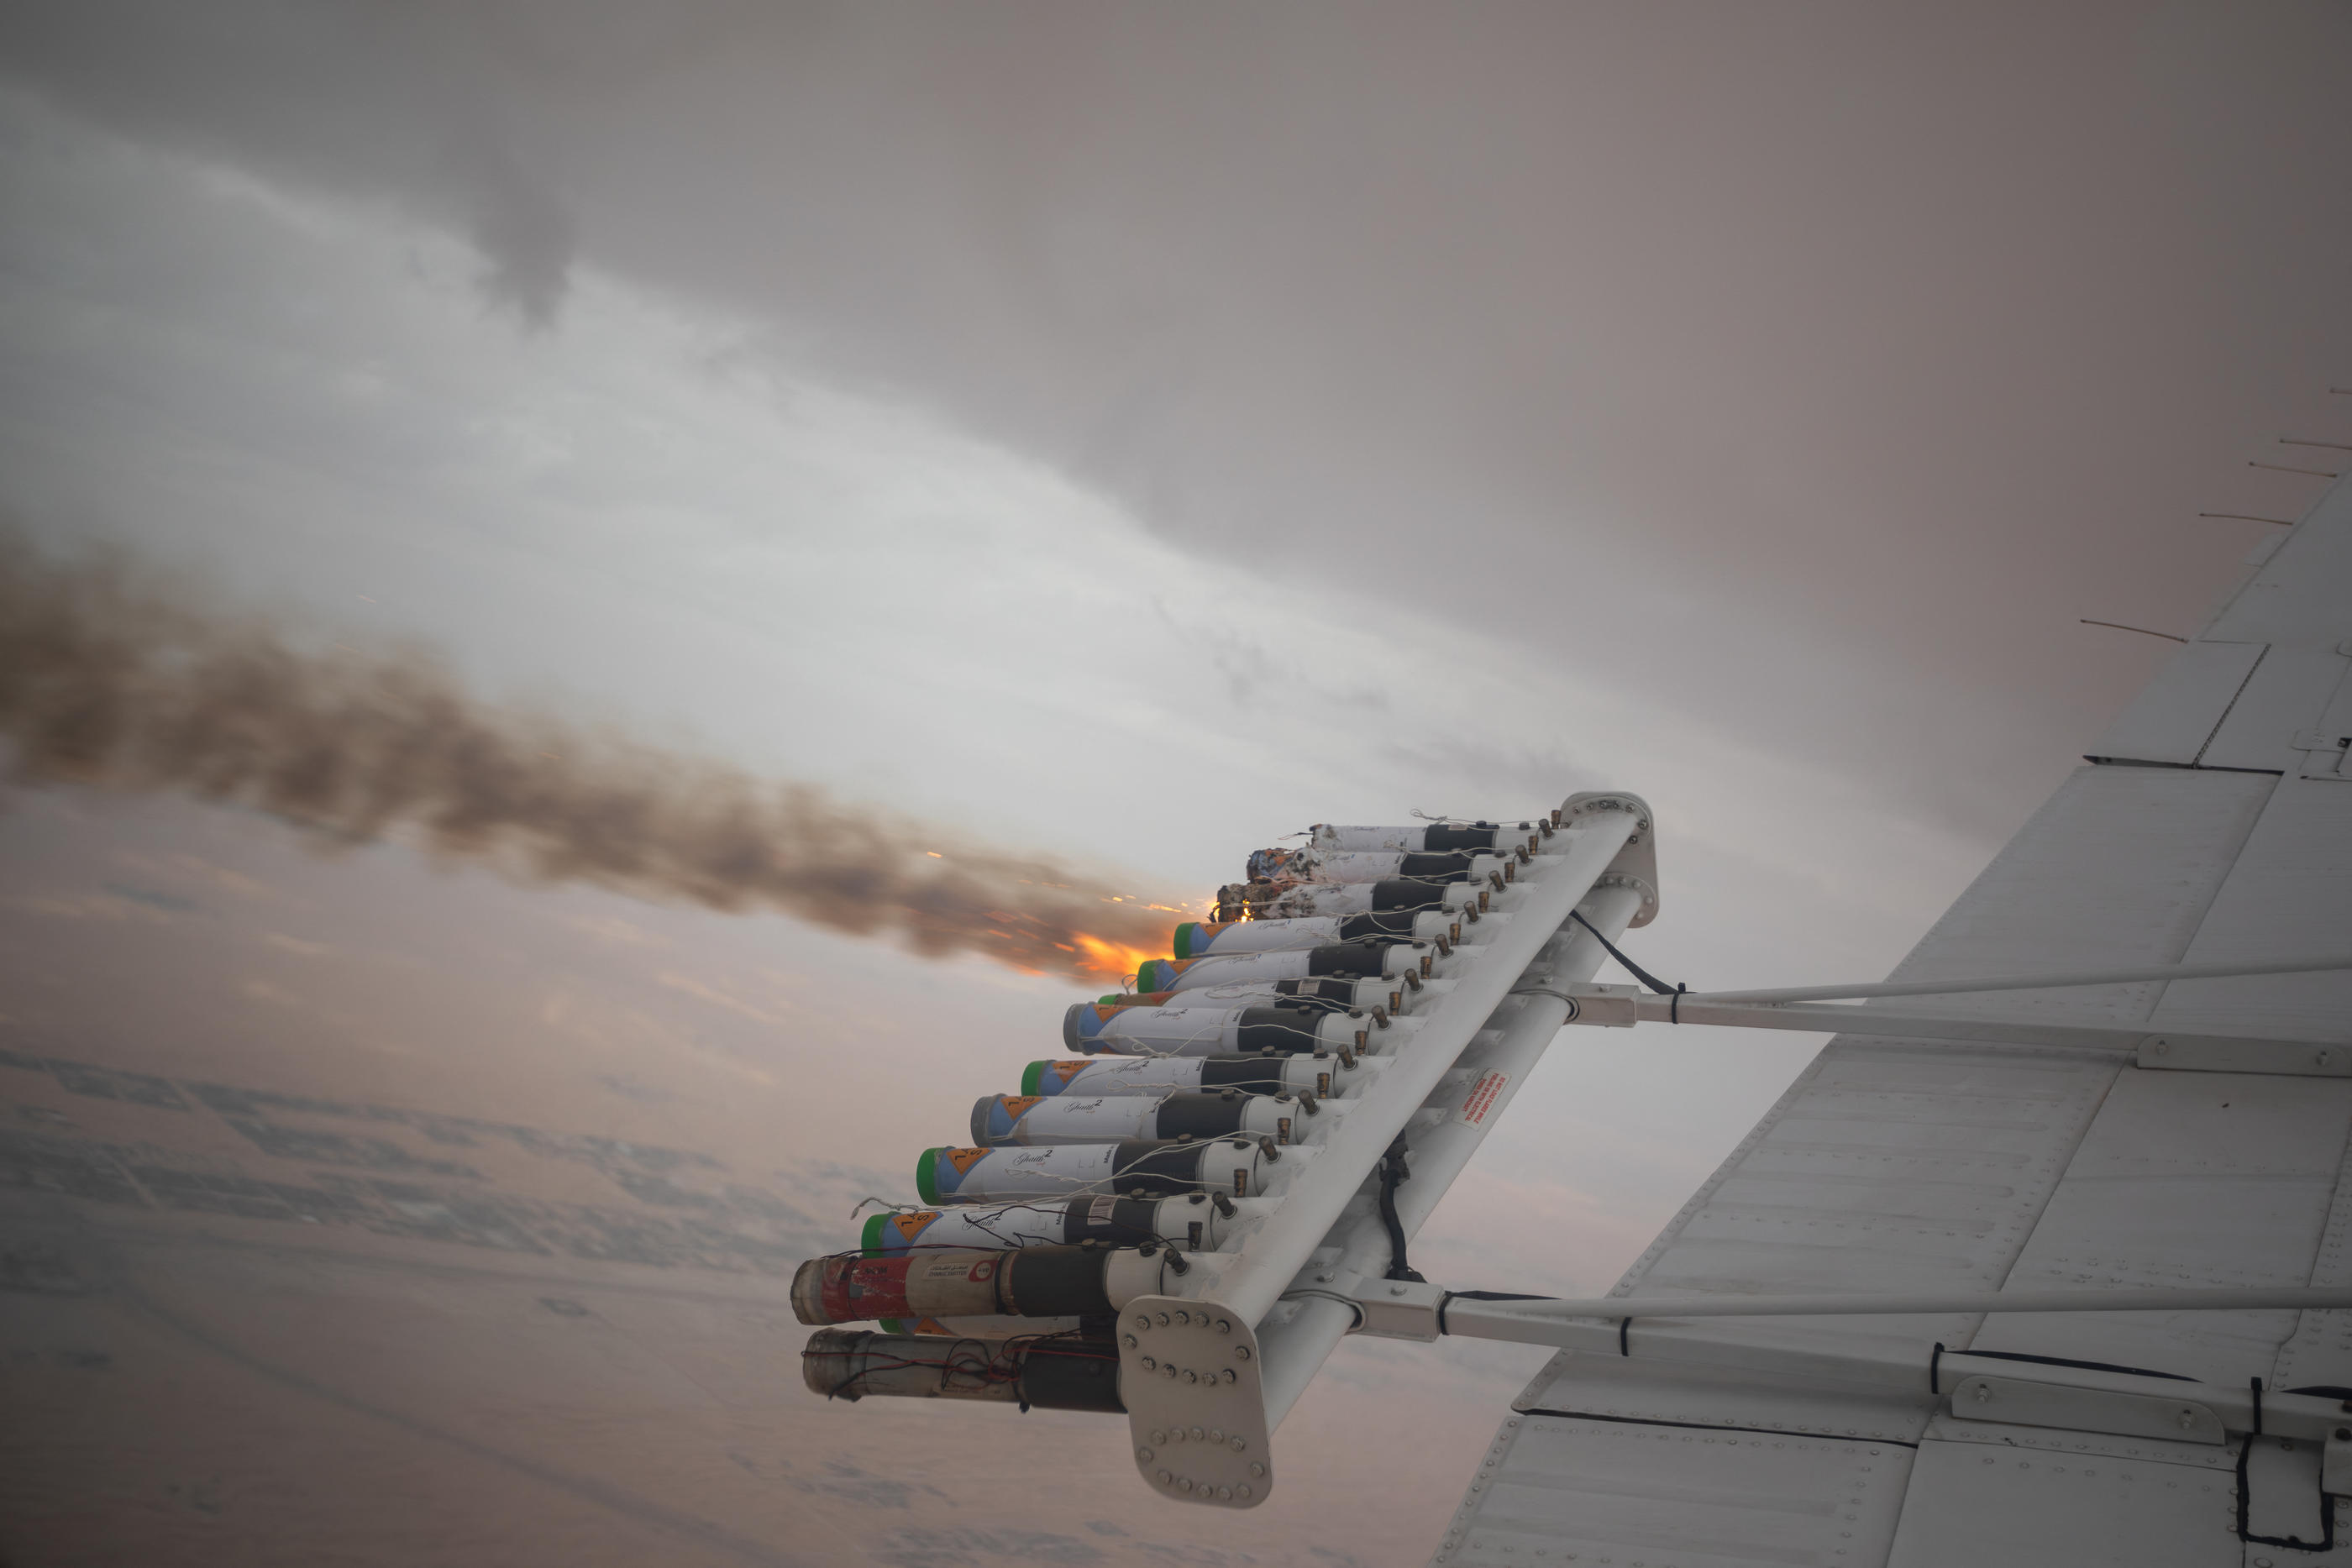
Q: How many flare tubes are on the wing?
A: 14